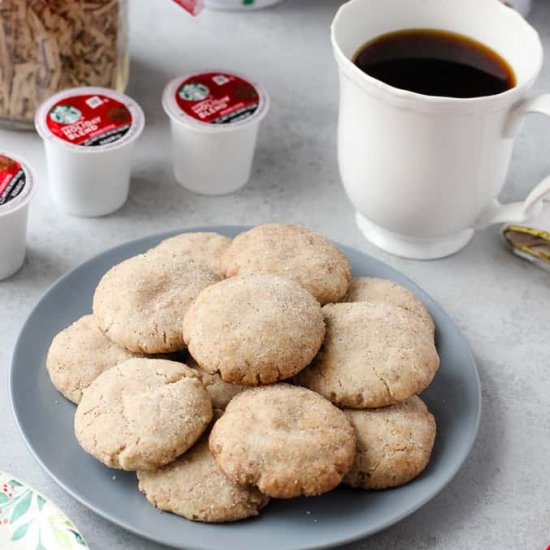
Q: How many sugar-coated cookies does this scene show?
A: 12